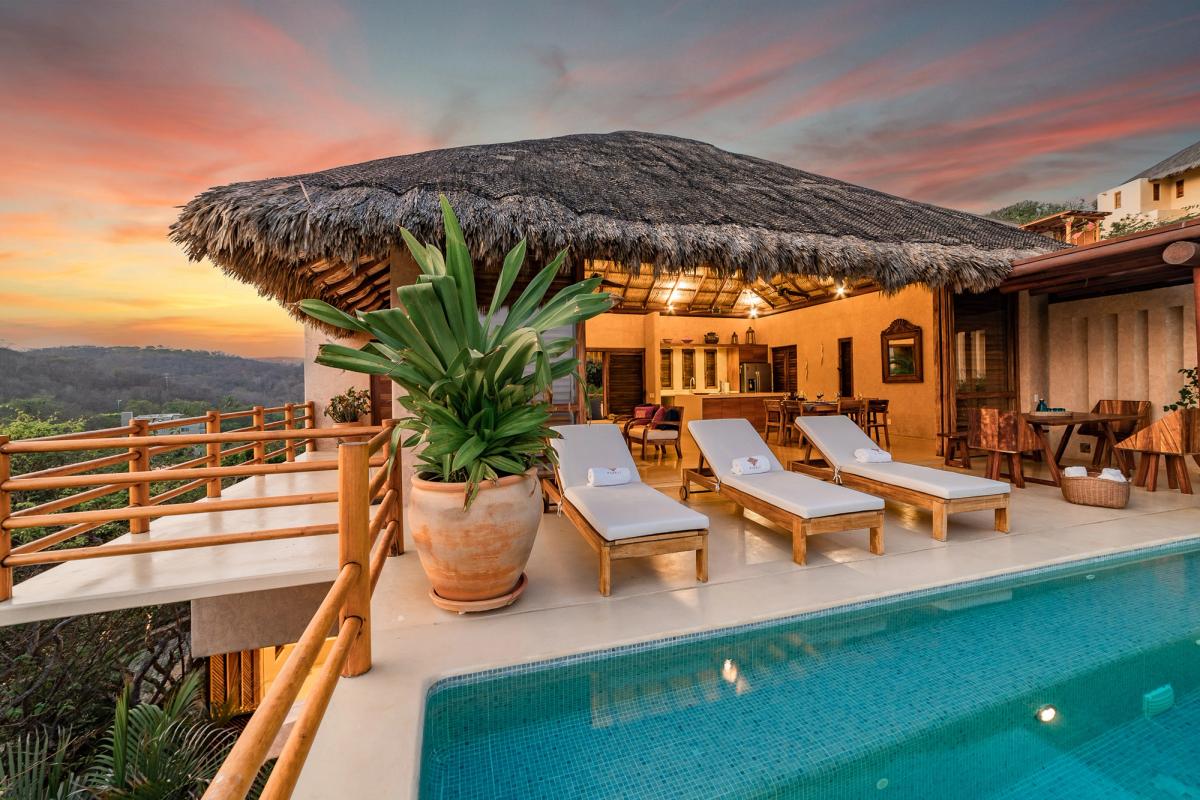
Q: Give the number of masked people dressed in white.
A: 0